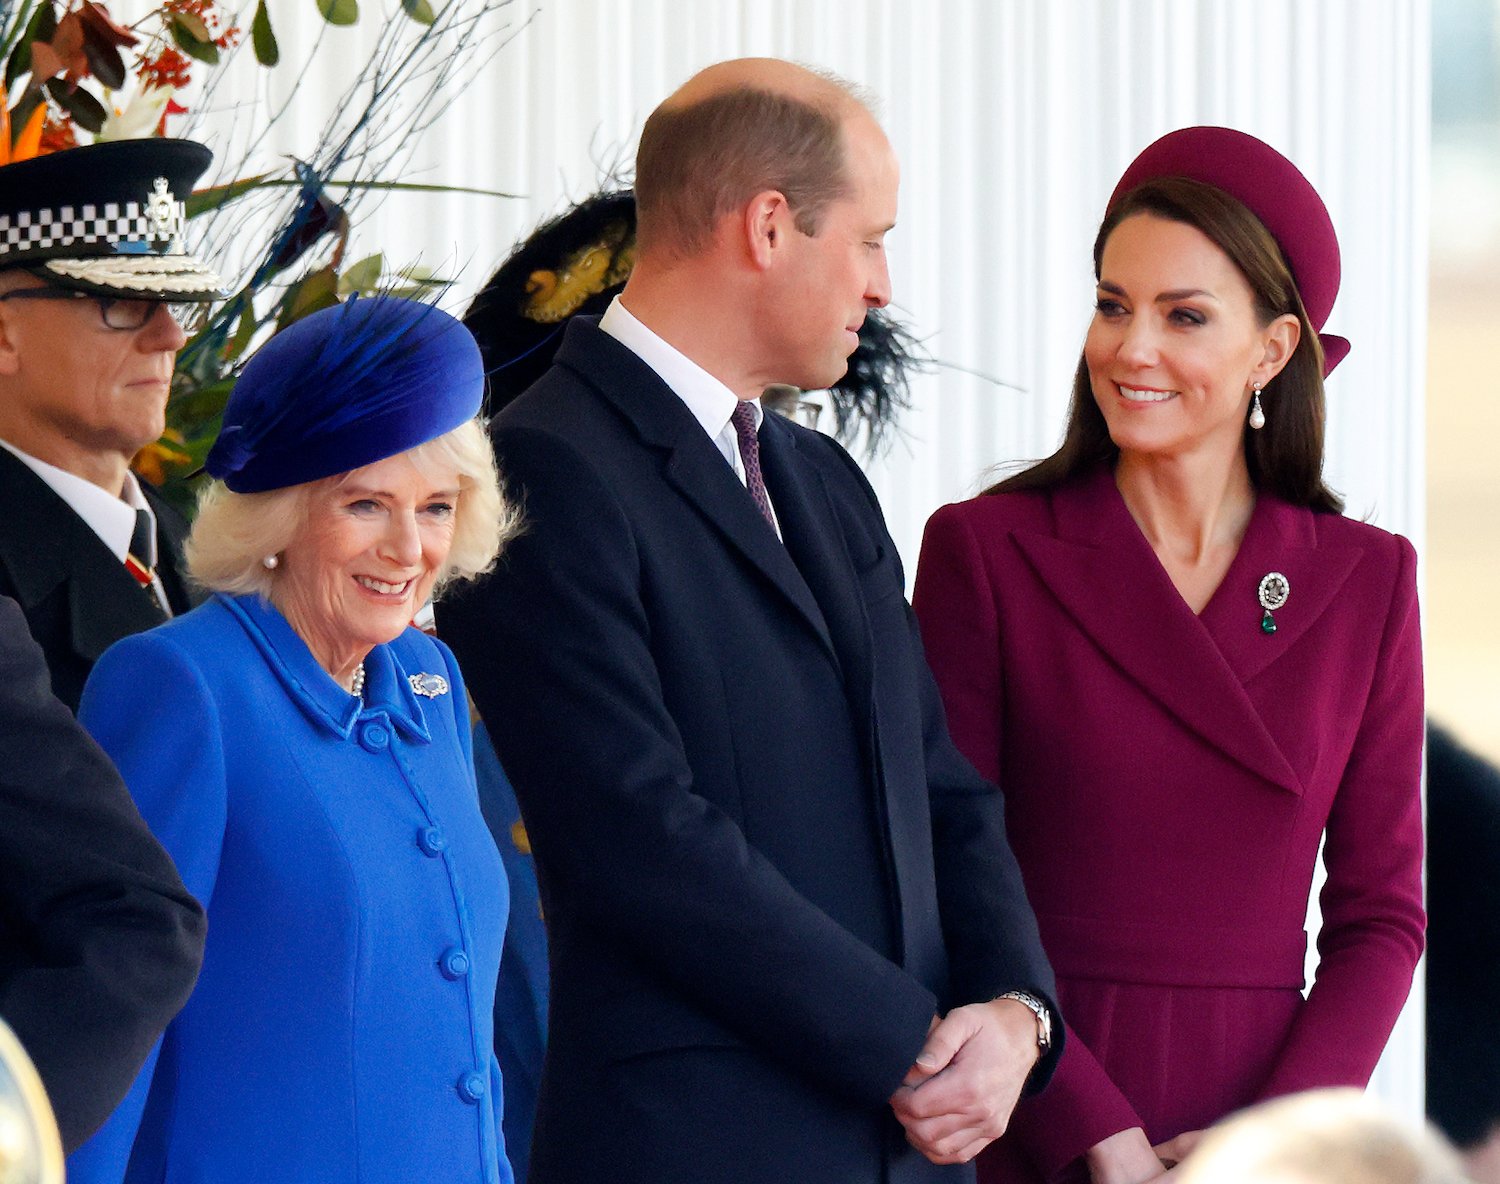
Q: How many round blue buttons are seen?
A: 4